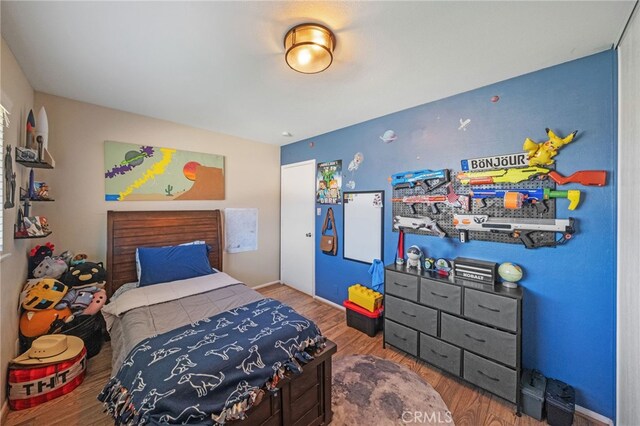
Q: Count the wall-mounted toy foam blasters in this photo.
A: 6